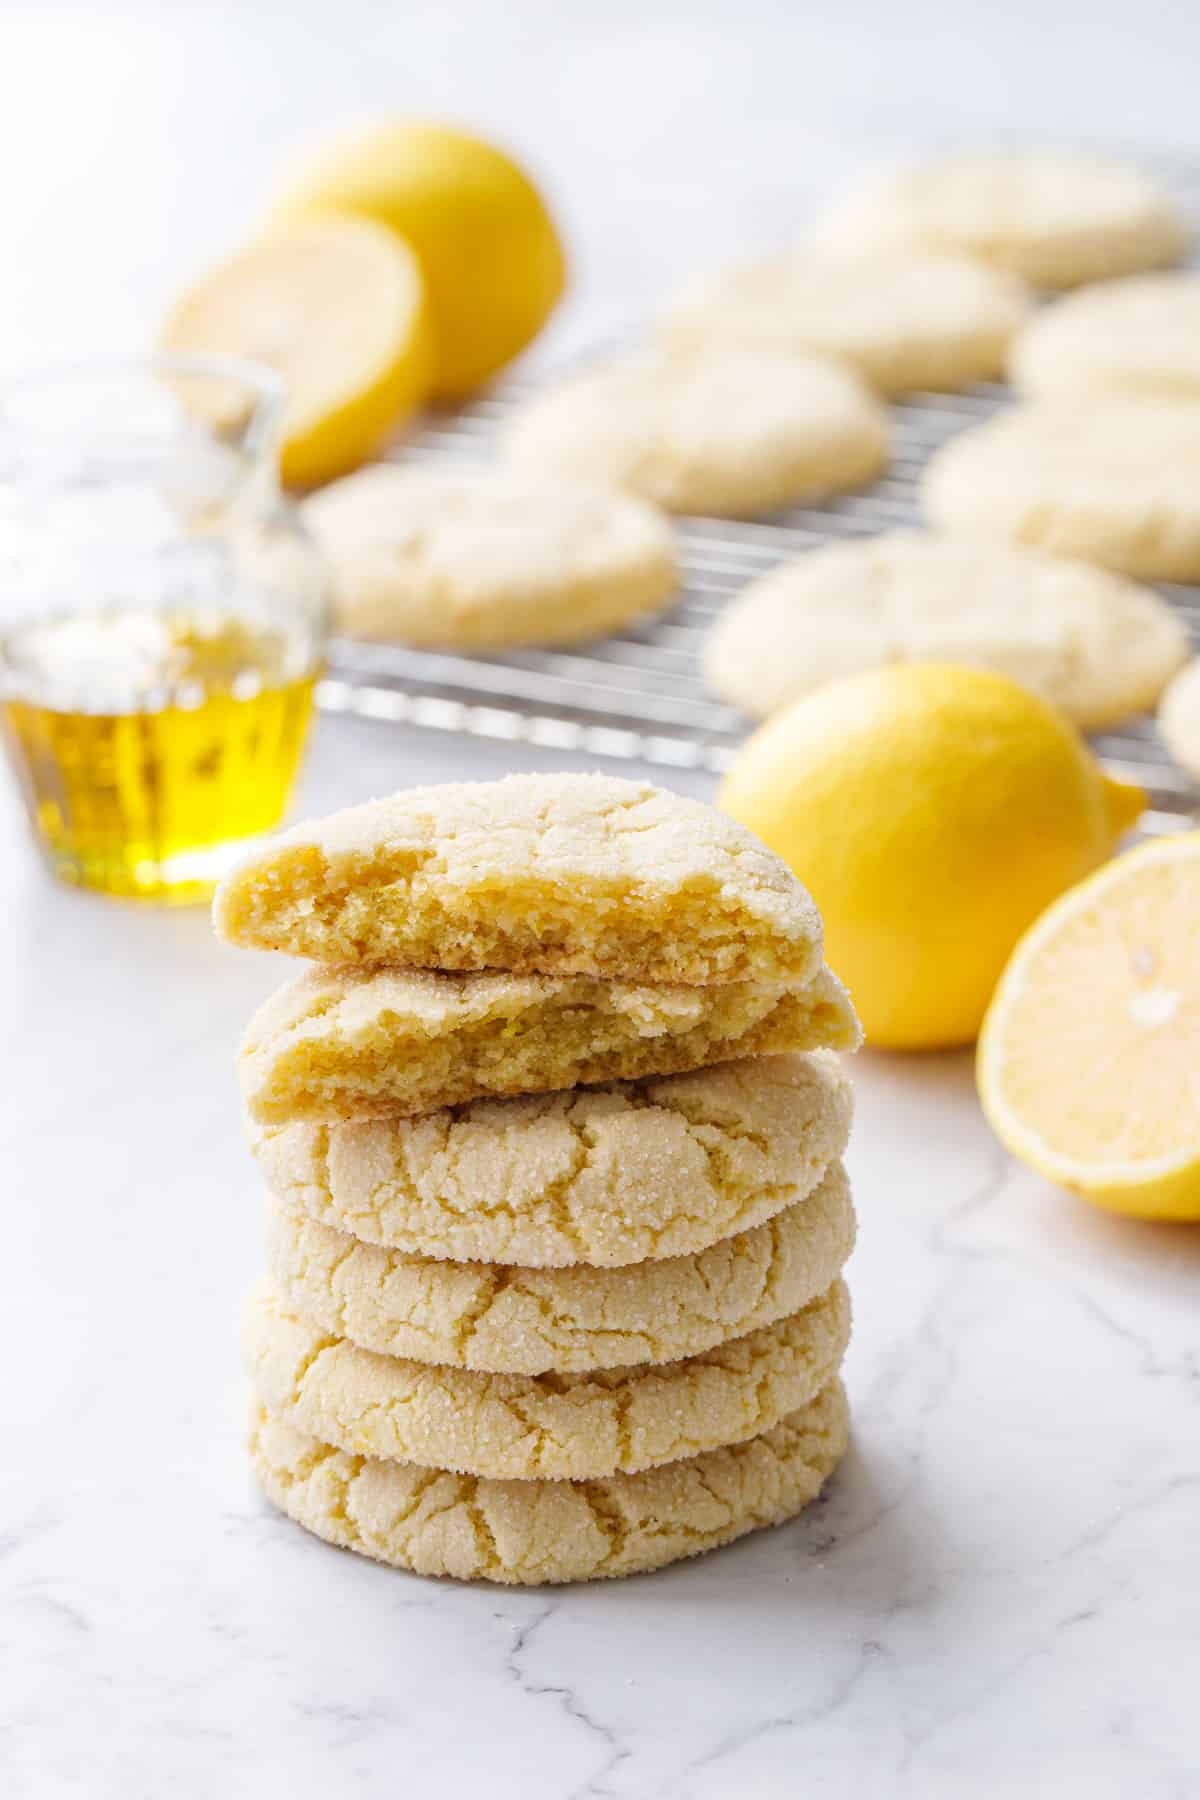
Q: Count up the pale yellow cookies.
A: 14